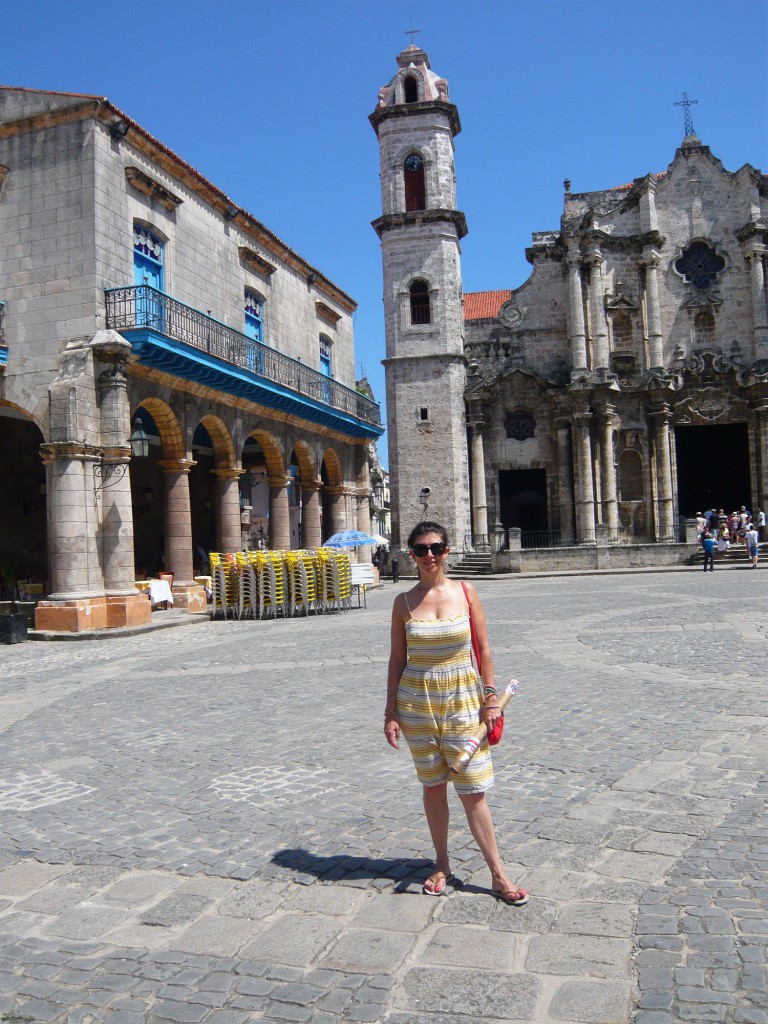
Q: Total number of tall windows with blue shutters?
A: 3